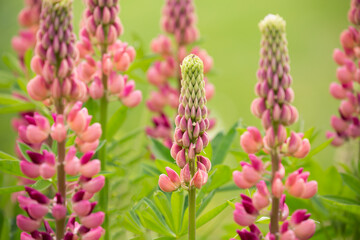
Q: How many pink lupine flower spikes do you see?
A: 7